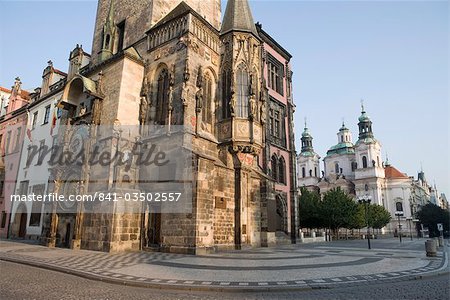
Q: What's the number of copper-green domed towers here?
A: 3